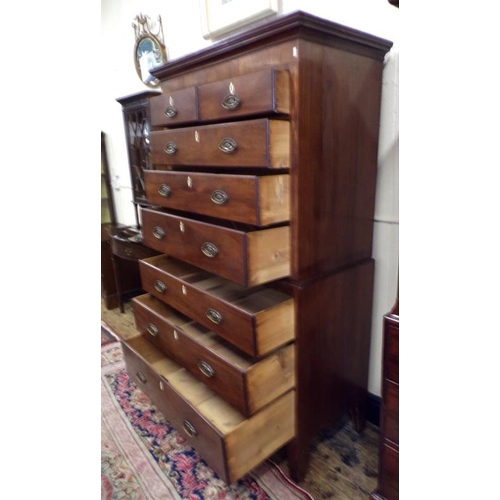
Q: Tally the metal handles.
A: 14